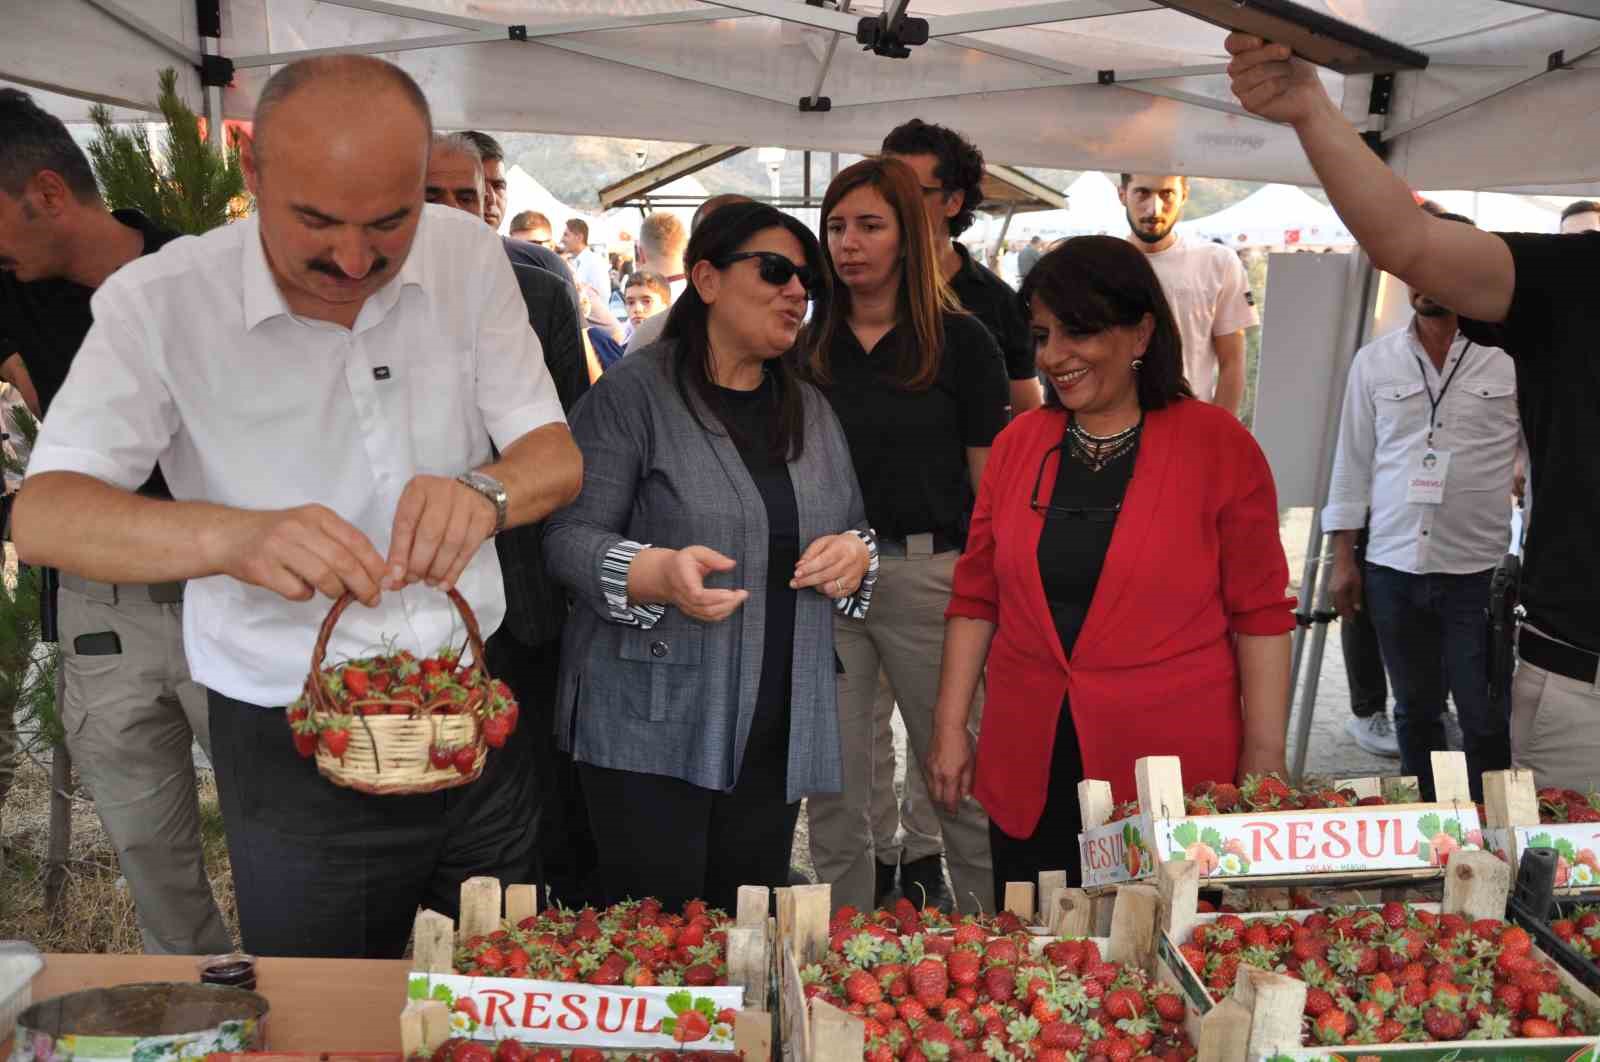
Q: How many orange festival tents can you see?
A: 0